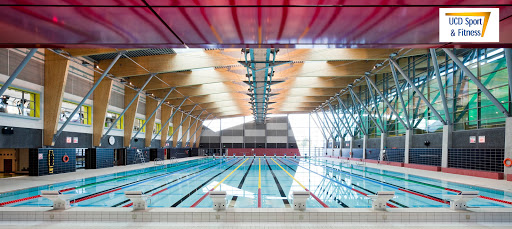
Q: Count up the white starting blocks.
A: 6